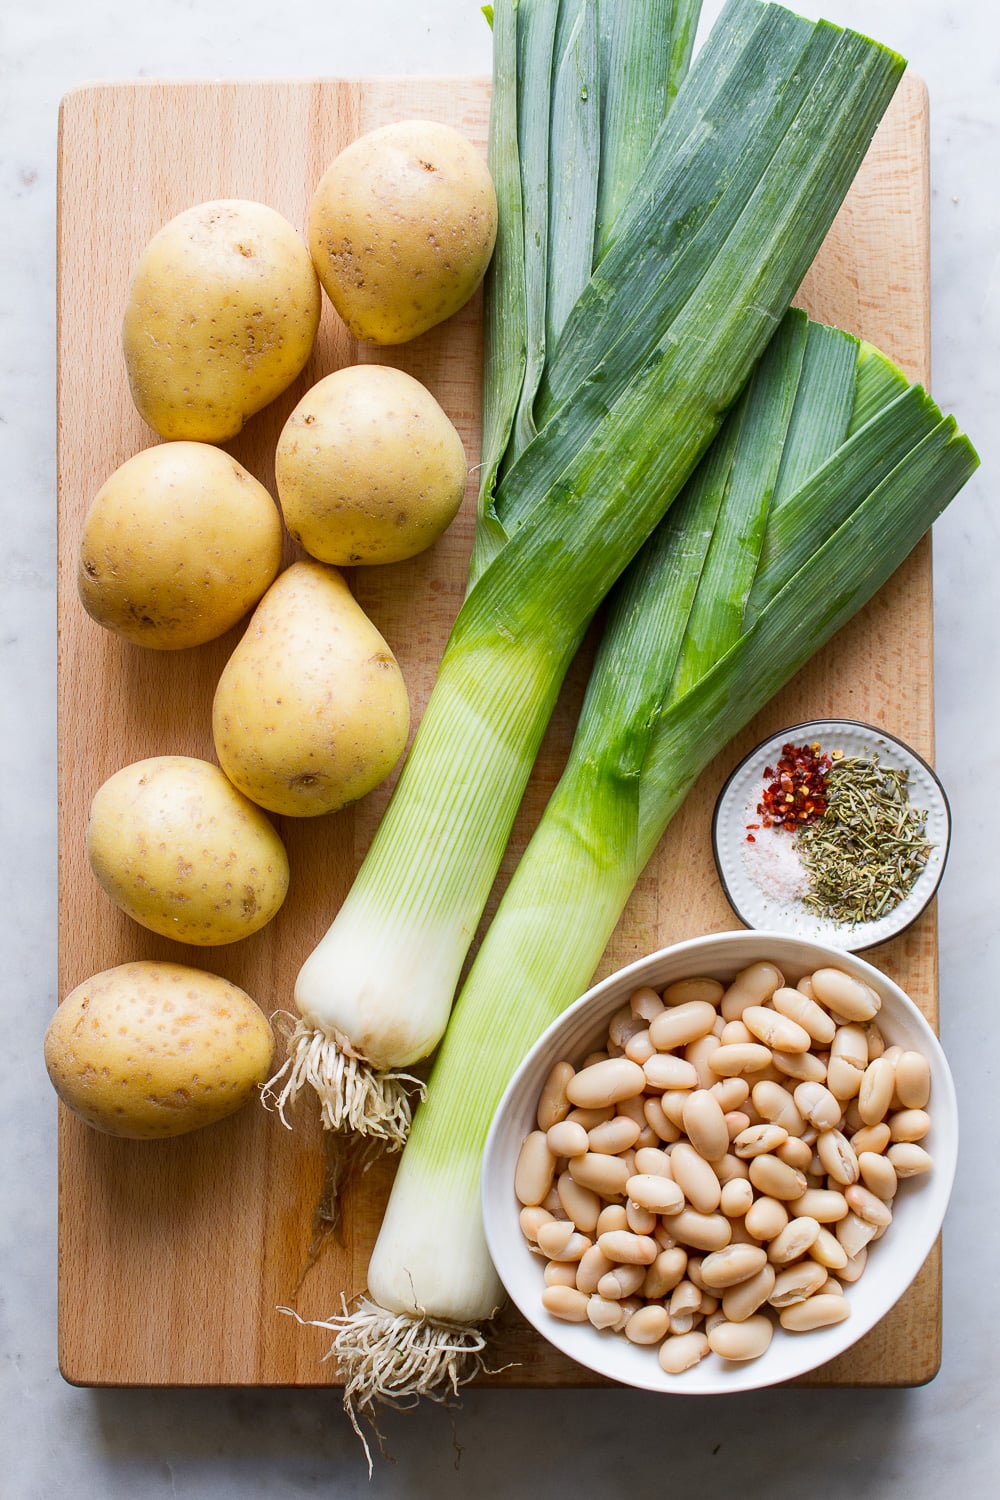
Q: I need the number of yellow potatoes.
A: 7